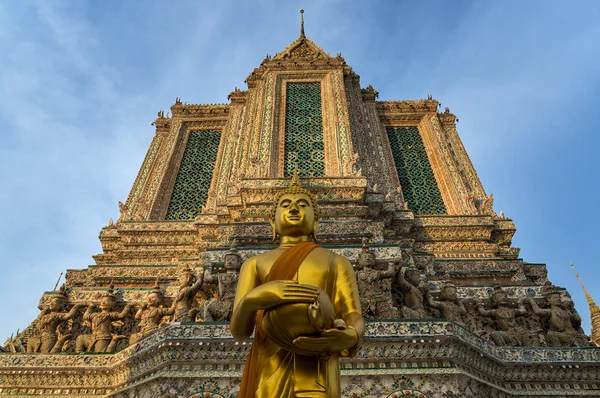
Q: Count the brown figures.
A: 10